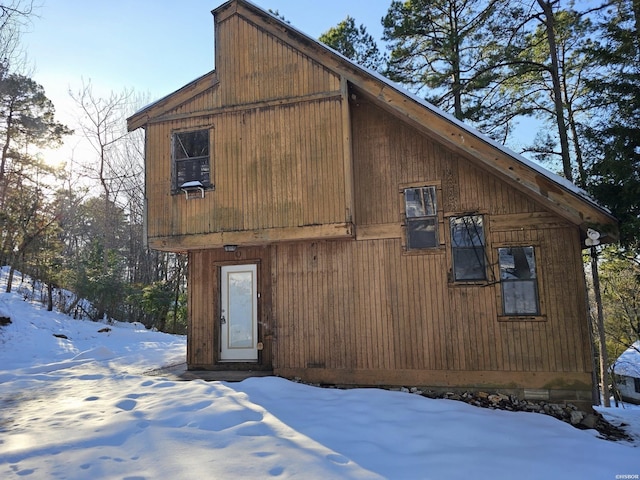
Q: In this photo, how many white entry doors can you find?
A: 1